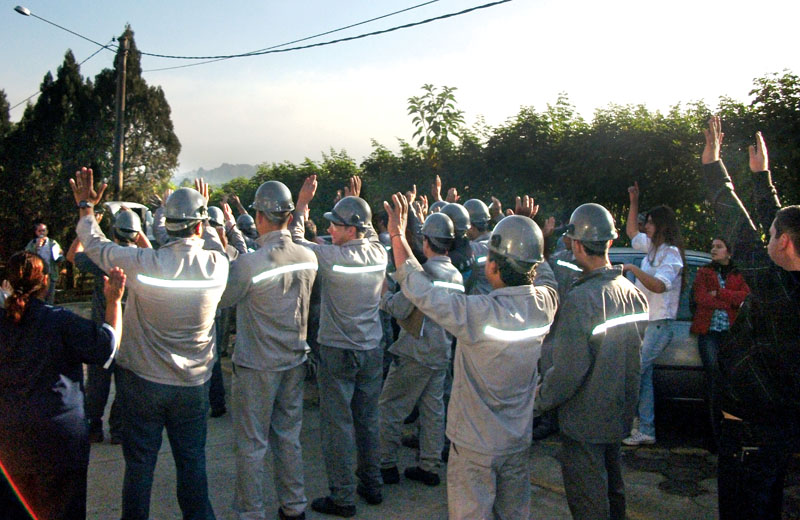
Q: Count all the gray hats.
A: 12